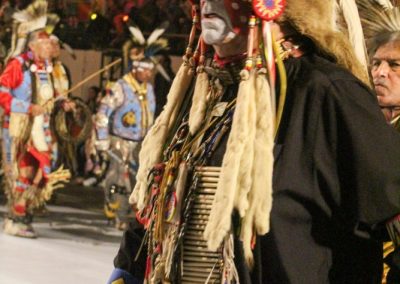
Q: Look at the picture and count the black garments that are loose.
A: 1